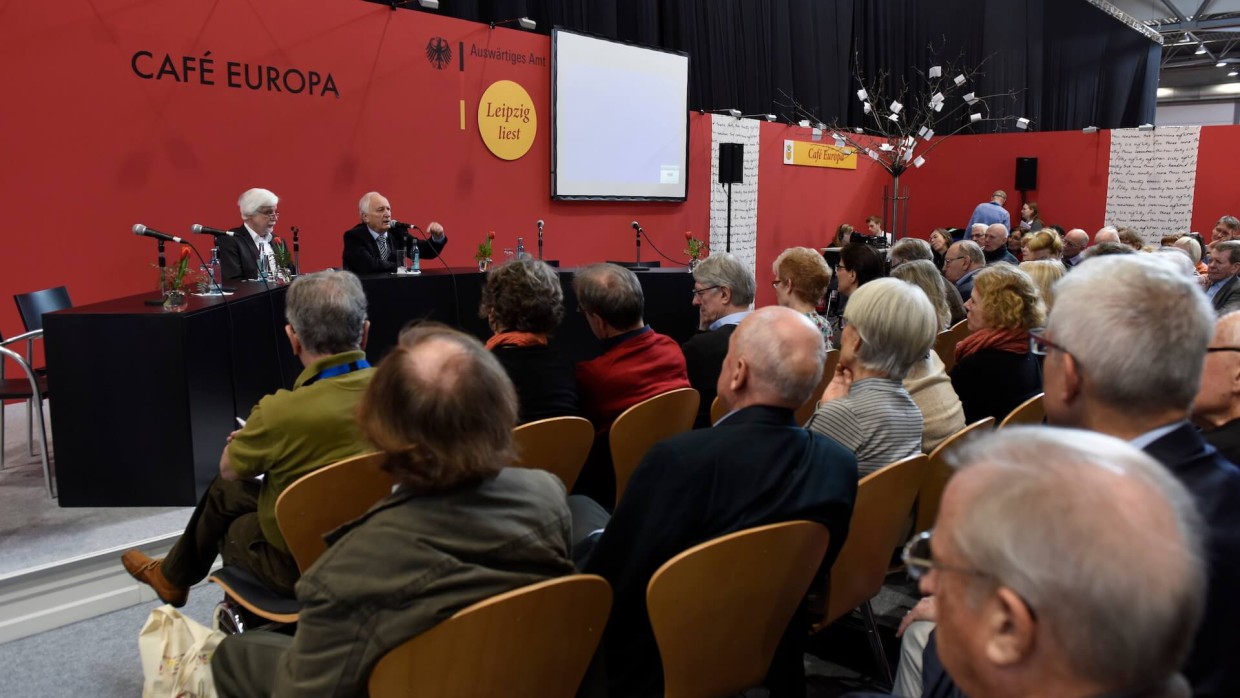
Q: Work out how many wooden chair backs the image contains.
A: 12